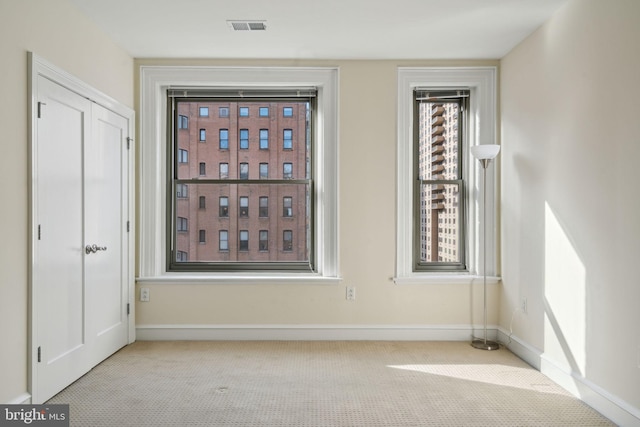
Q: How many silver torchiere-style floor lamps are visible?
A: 1